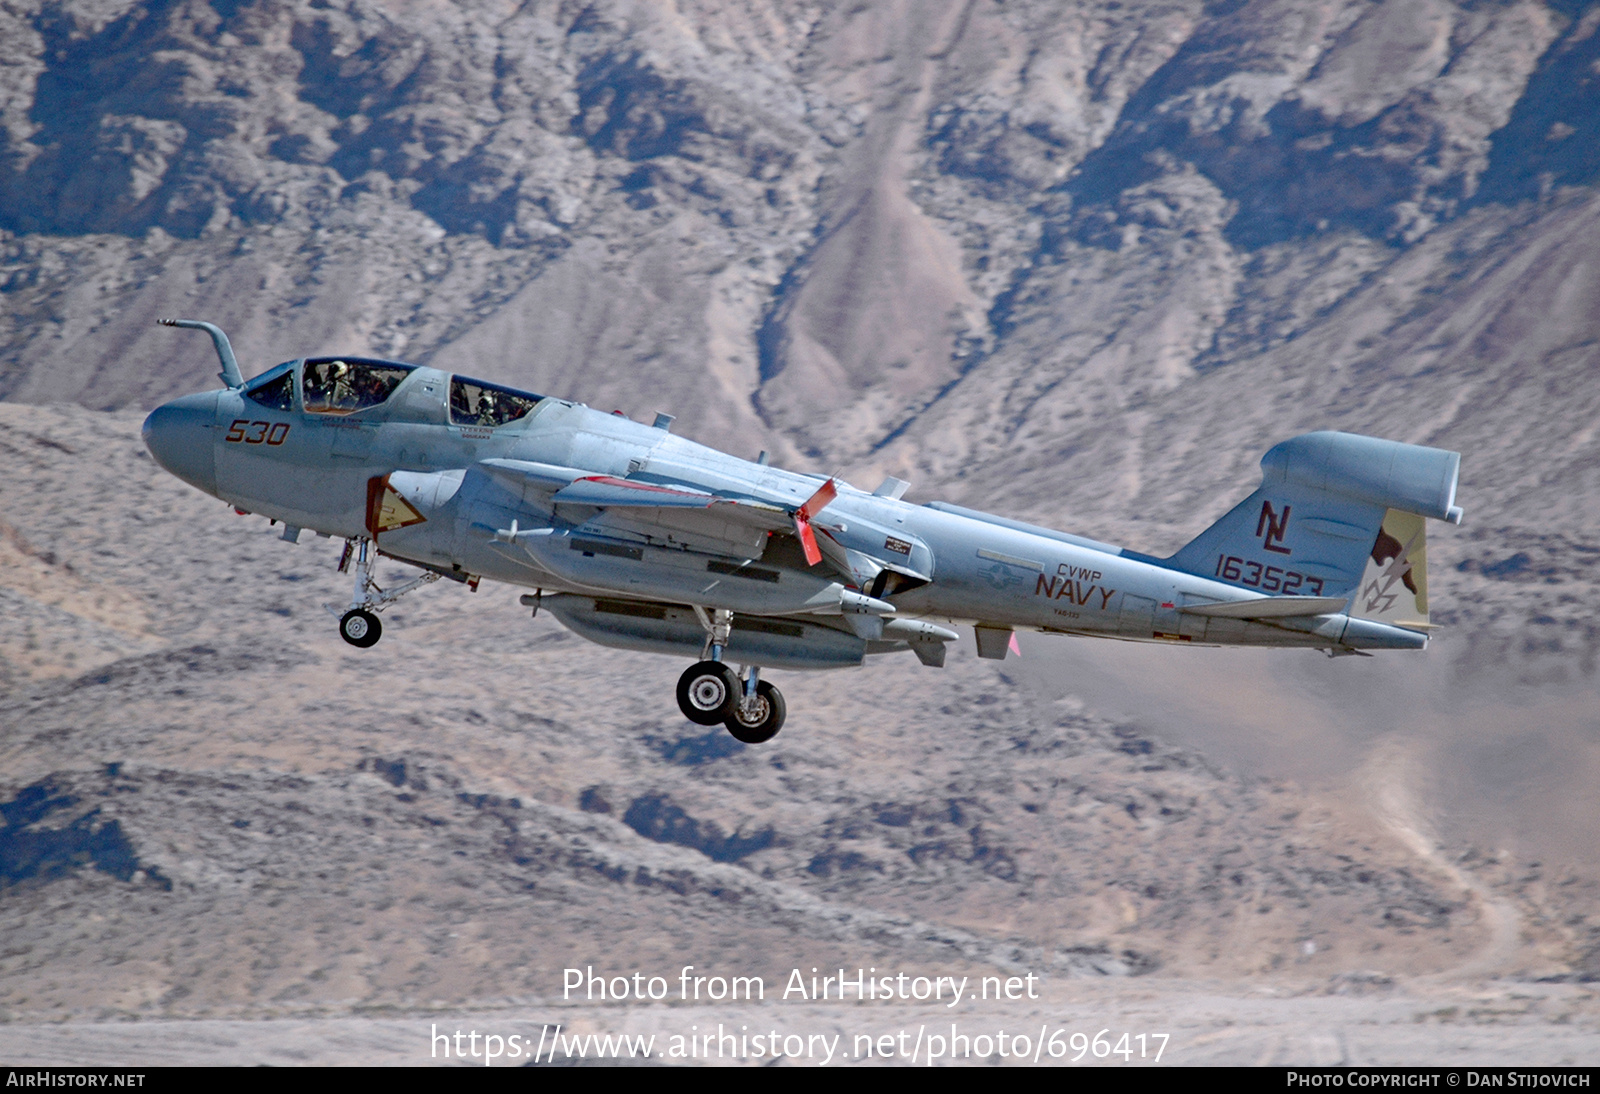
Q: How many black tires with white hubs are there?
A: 3